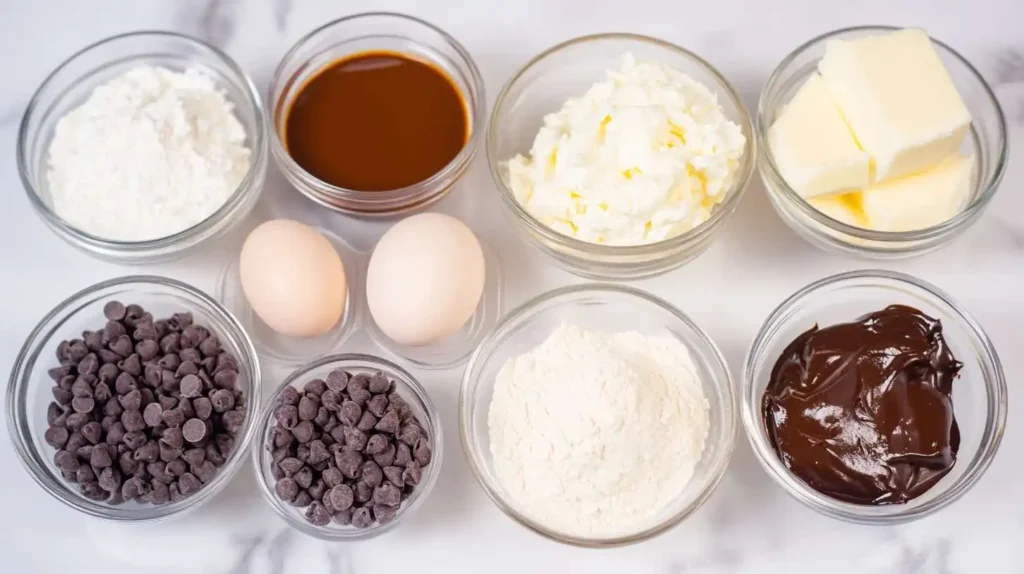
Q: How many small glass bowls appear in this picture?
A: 8